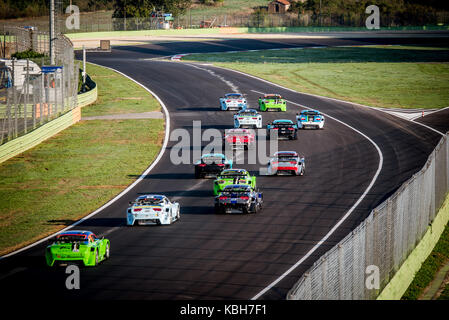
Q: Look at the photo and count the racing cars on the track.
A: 12